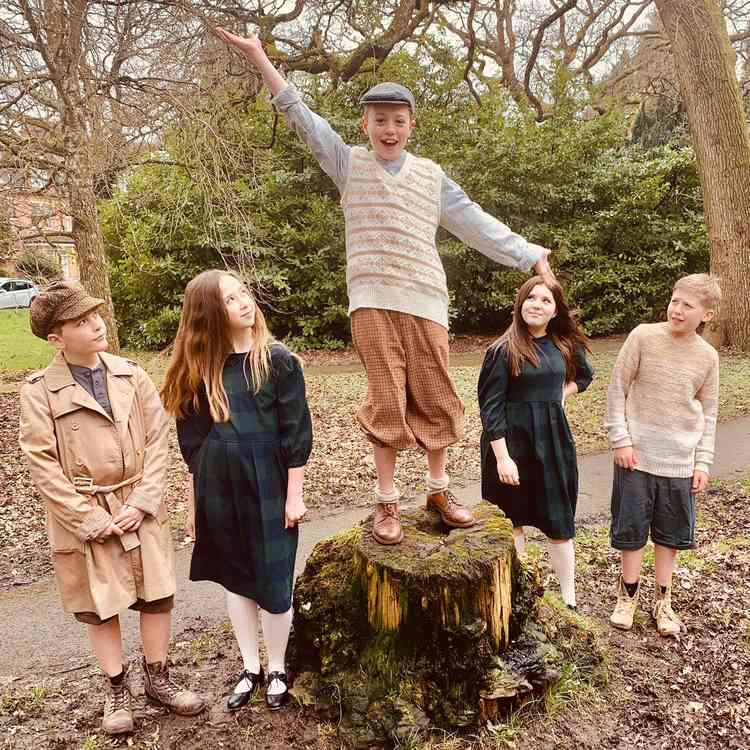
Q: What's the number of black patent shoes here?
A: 2